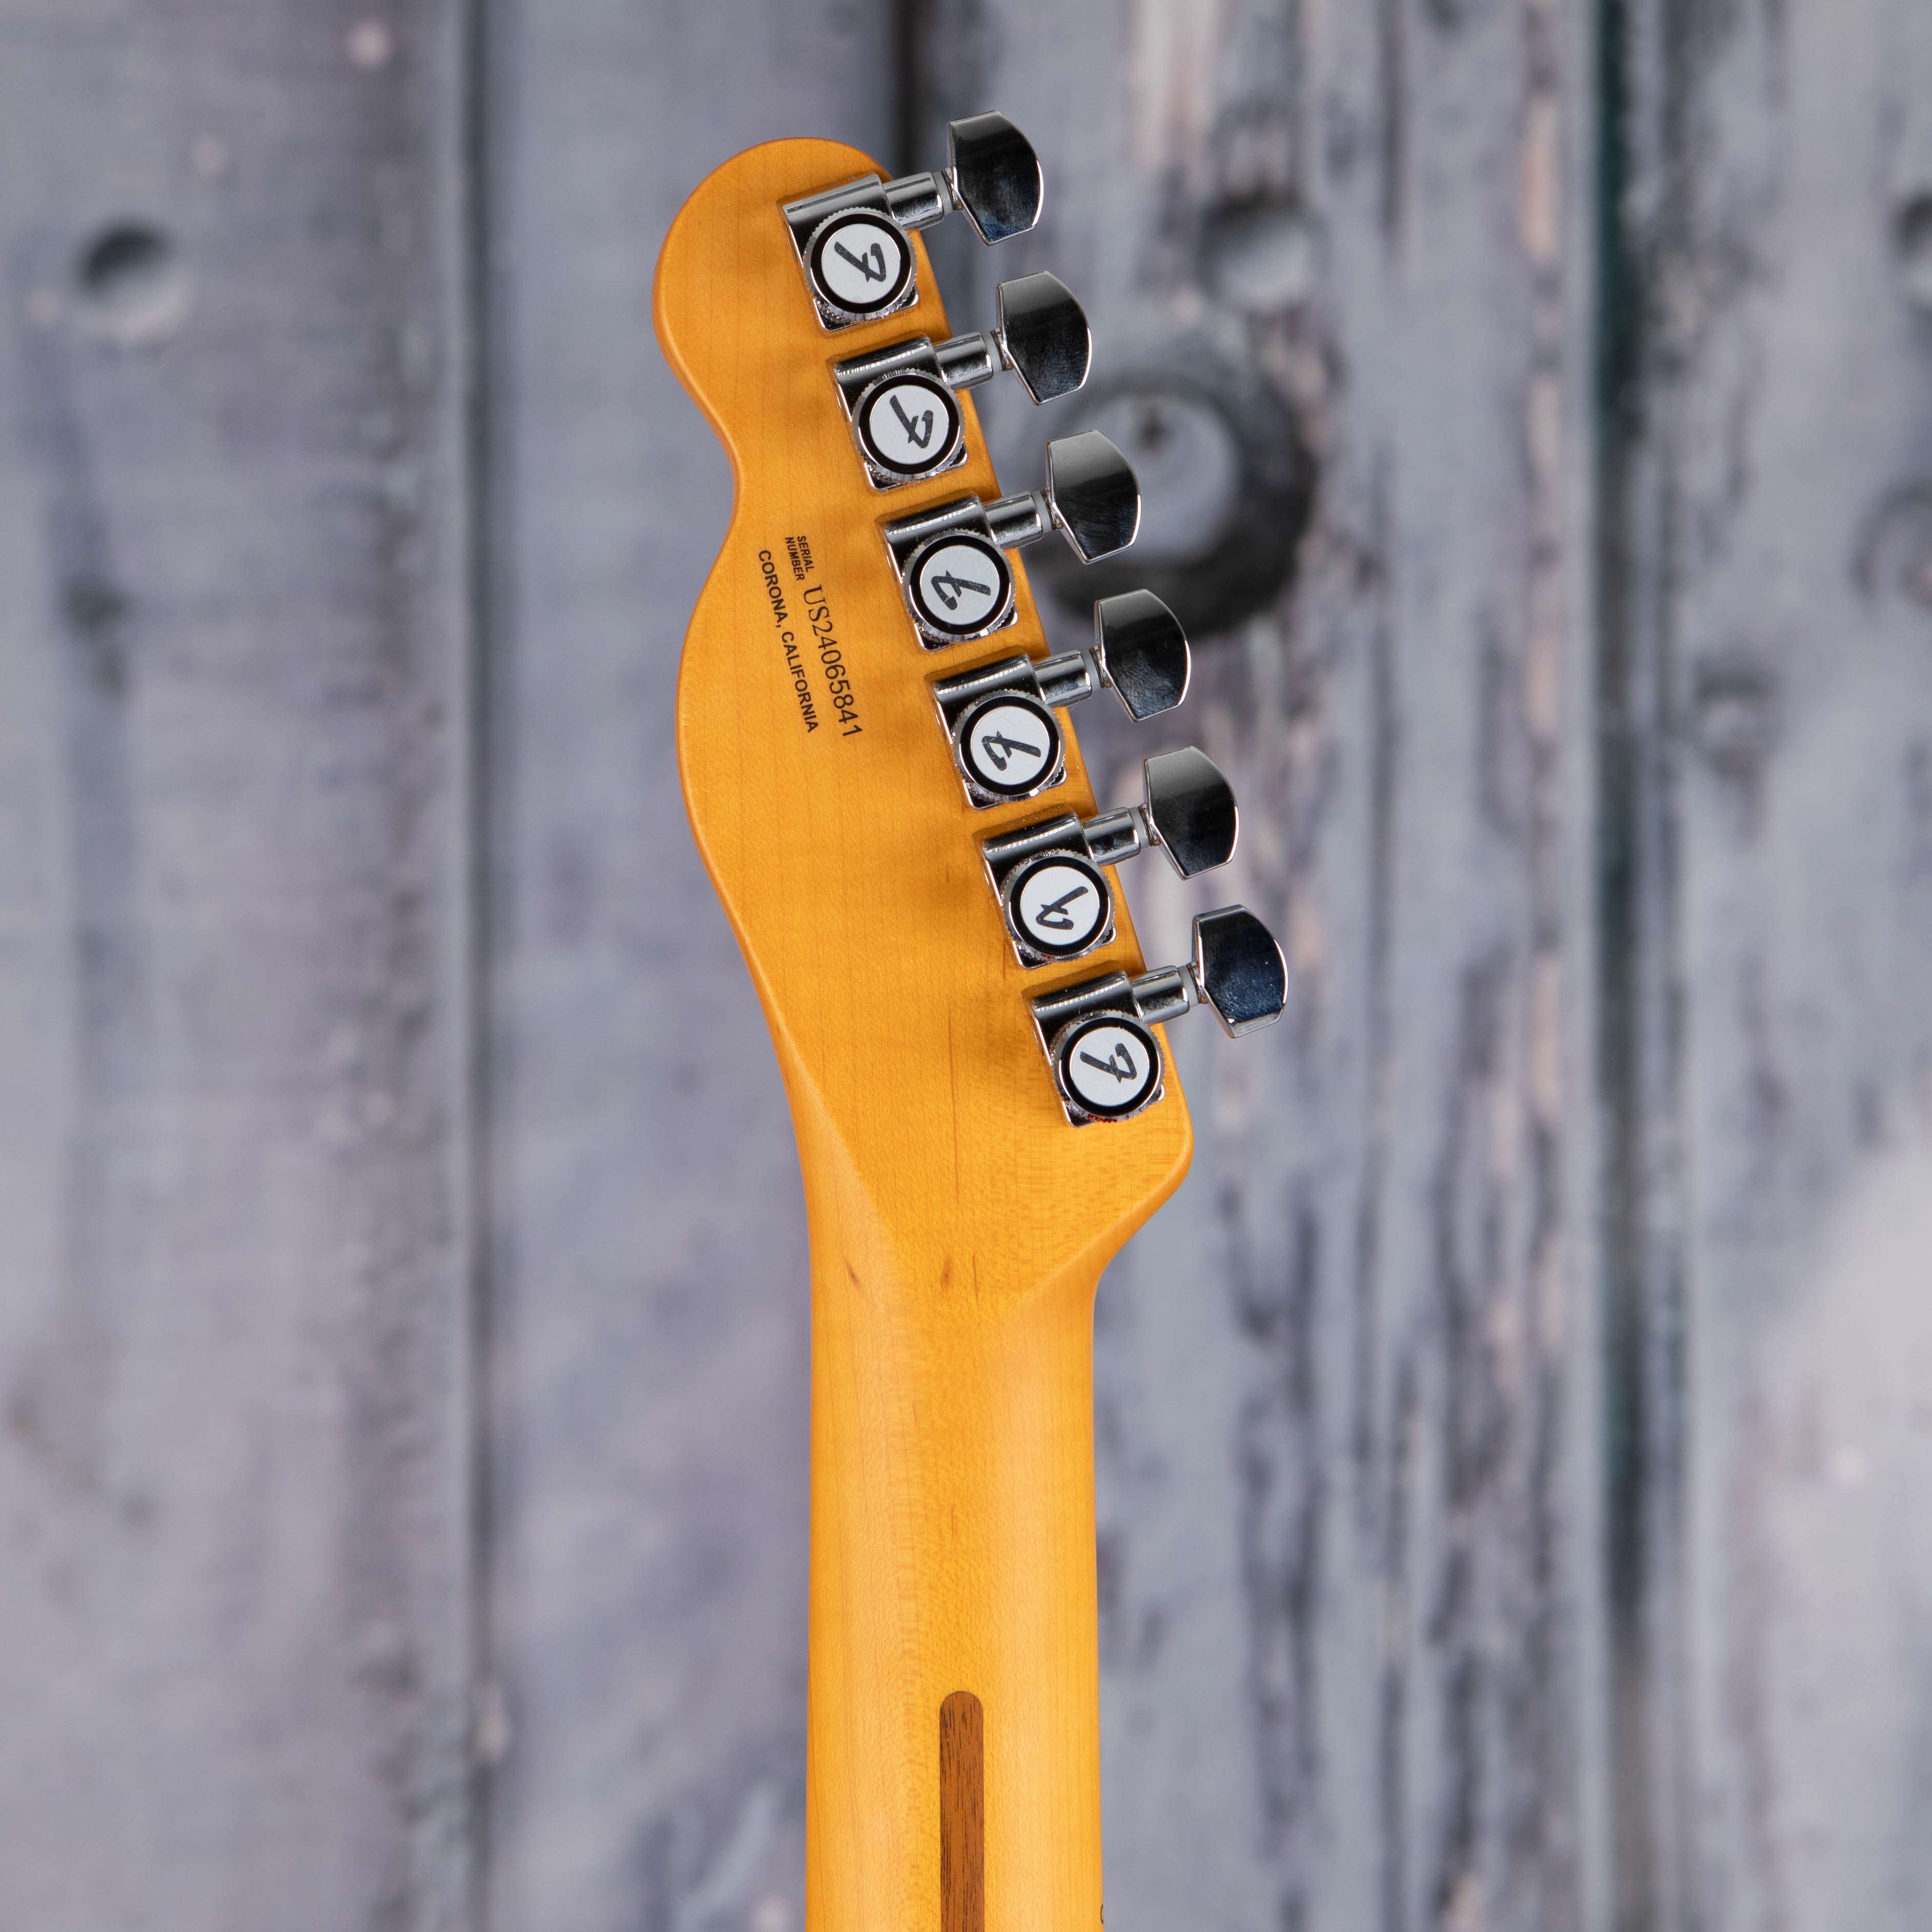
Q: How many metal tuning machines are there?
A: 6